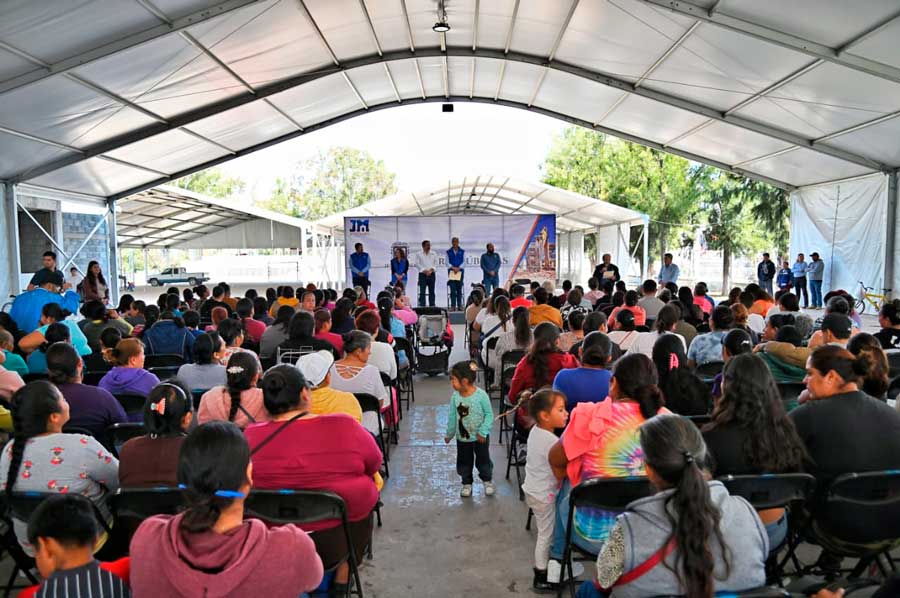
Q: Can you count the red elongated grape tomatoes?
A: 0